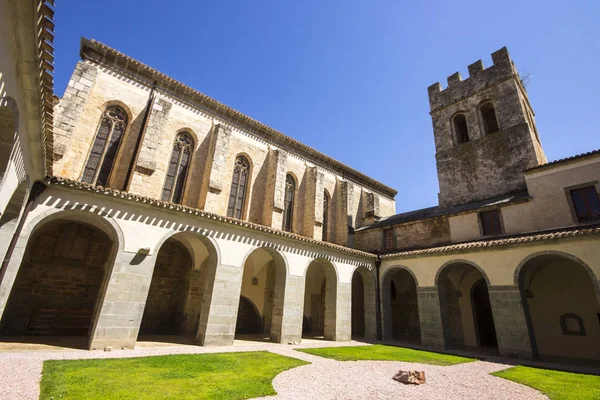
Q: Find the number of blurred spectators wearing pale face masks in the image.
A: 0